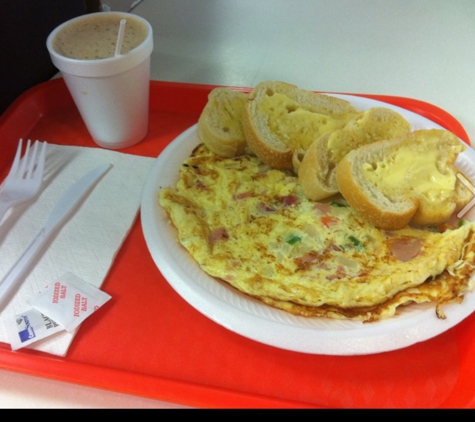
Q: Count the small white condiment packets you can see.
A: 2